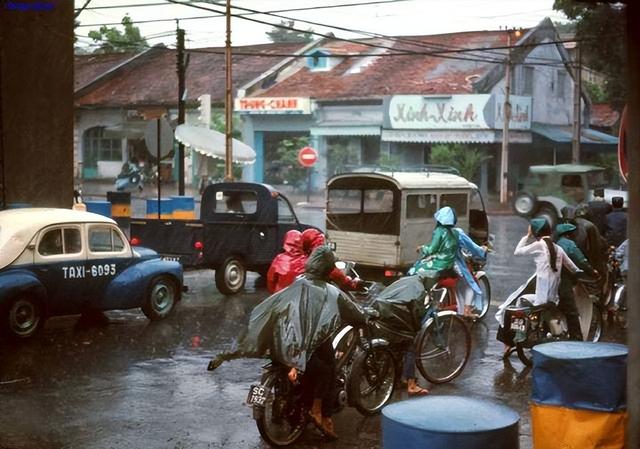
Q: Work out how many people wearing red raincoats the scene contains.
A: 2